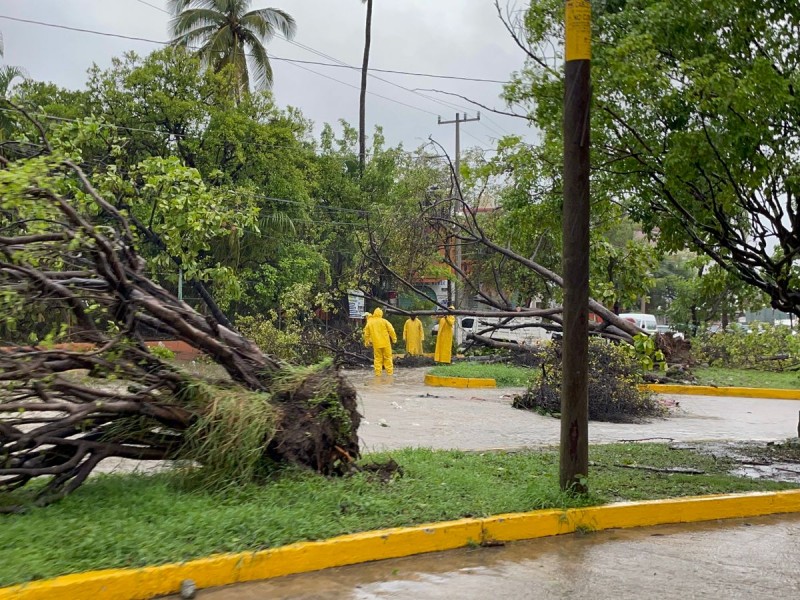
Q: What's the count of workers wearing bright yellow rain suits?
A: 3